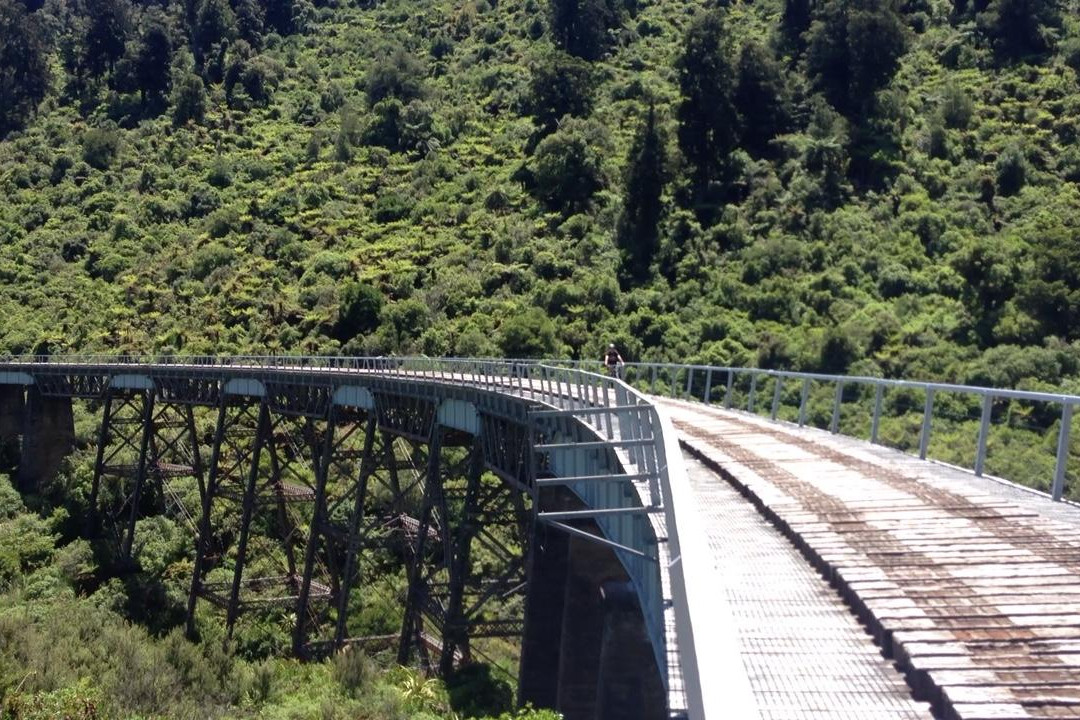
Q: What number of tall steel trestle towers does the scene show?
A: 4